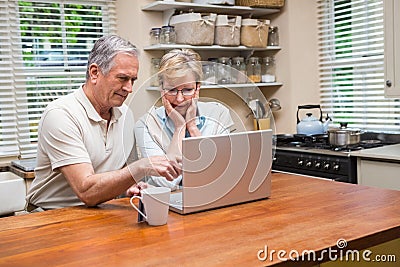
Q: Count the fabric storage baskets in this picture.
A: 3